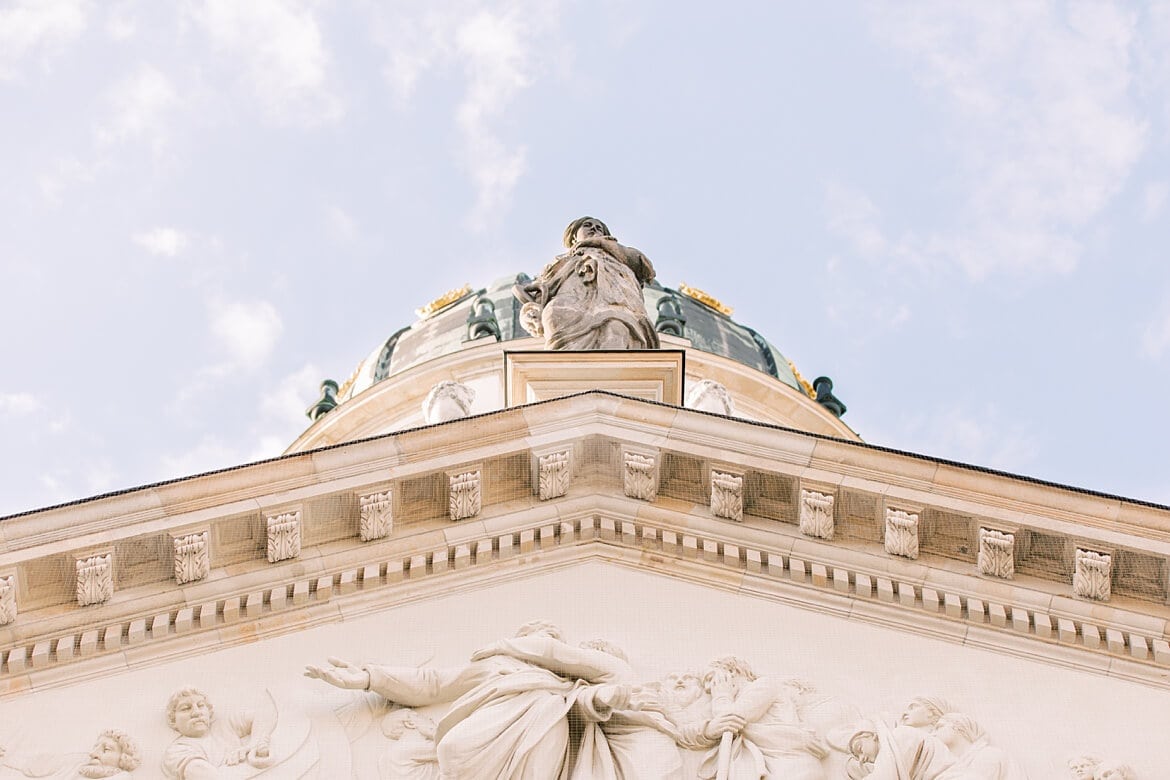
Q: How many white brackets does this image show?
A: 13